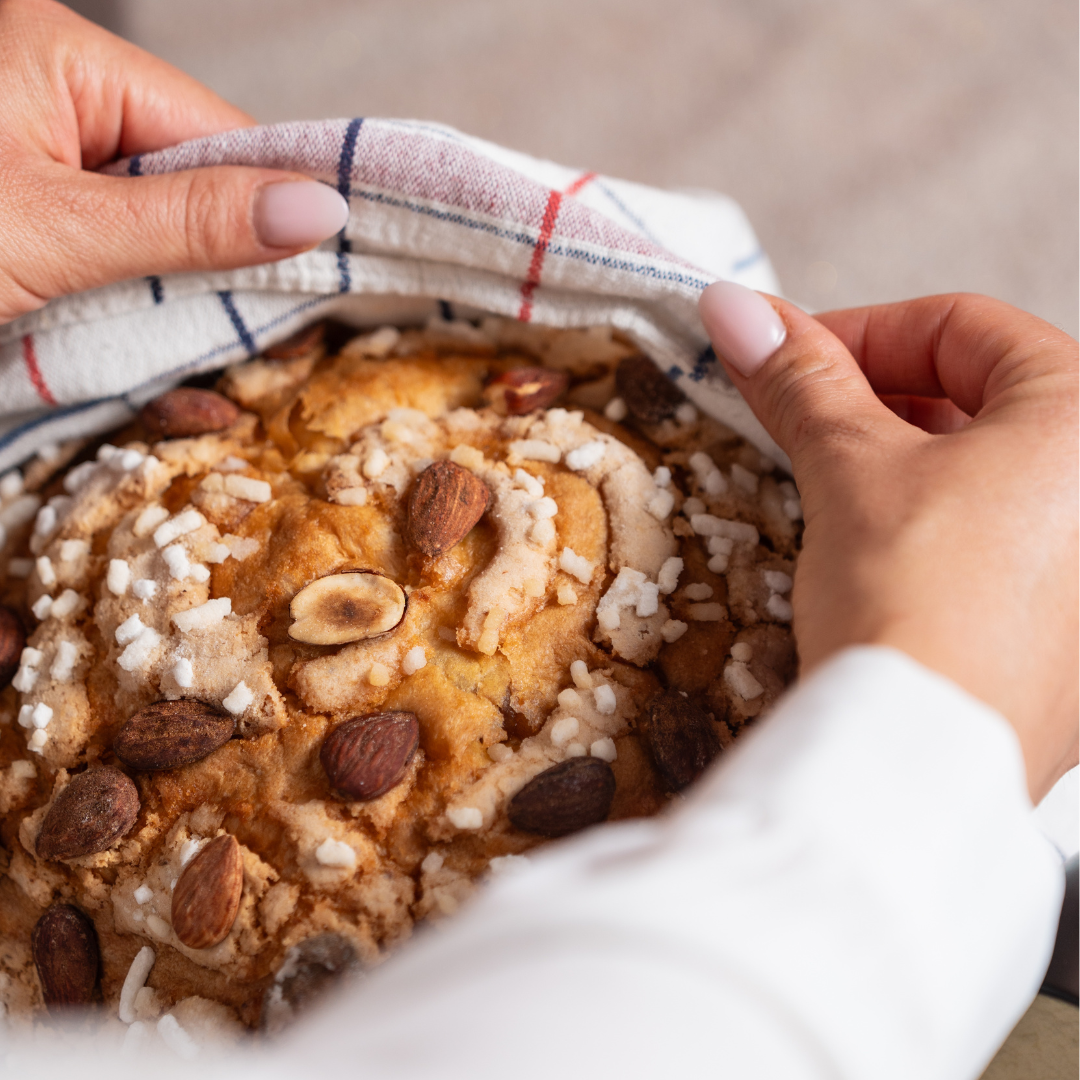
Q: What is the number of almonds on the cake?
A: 15